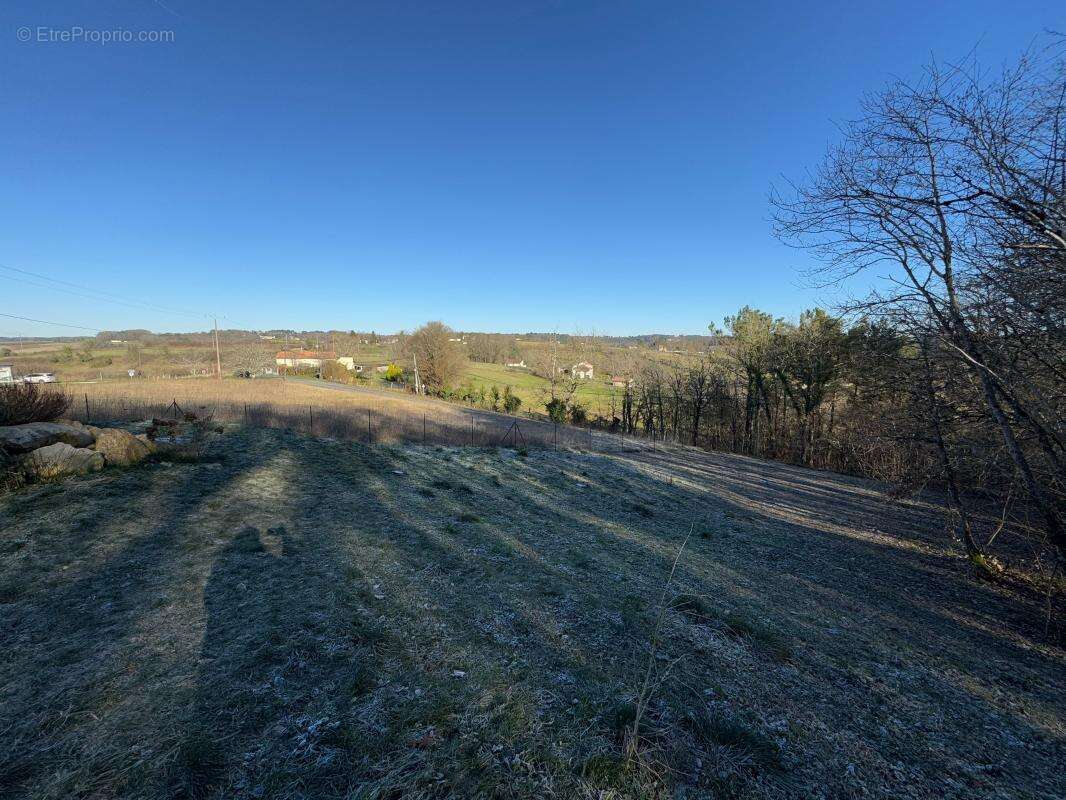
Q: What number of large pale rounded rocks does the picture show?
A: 3